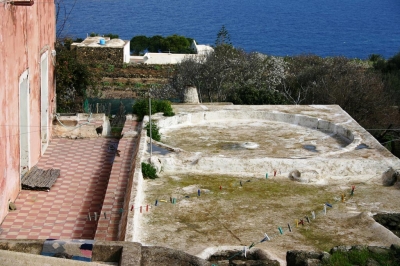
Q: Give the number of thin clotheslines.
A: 2